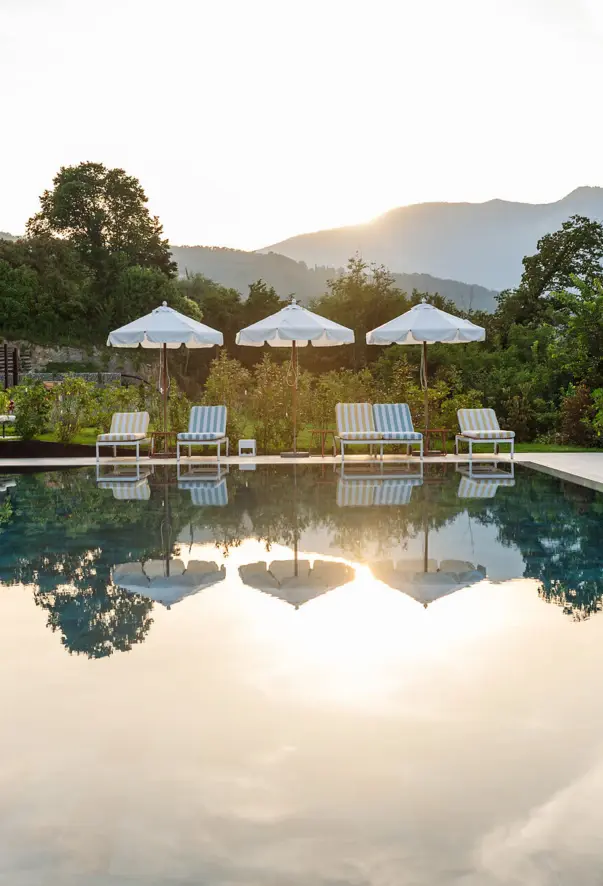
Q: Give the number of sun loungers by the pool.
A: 5